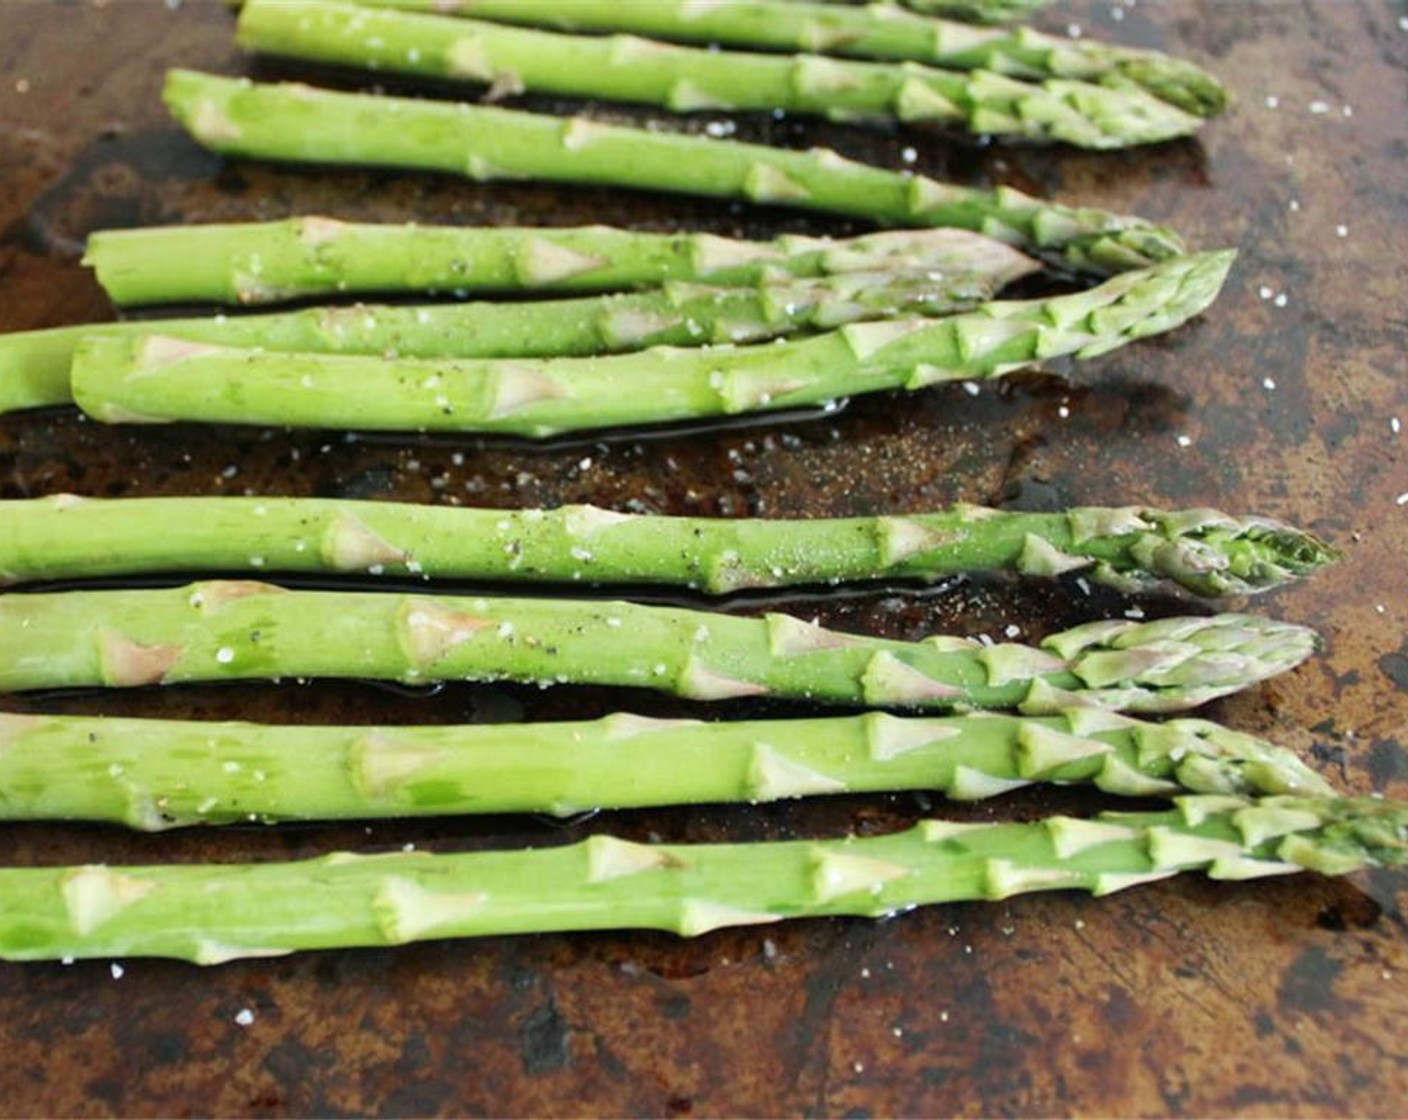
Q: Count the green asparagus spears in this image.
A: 11